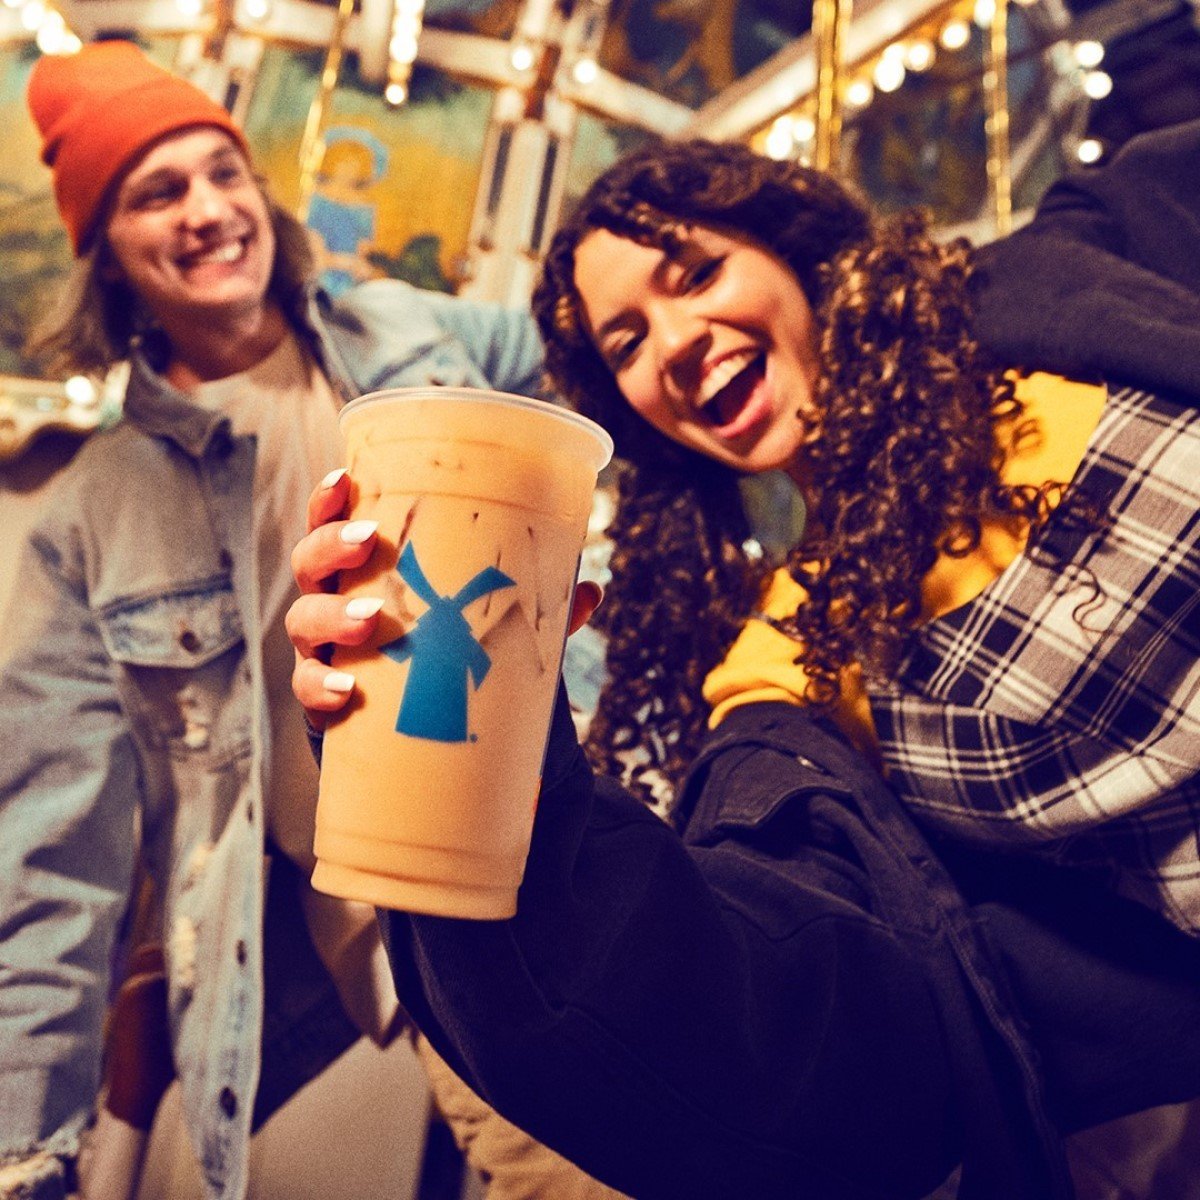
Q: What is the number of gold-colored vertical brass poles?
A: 3